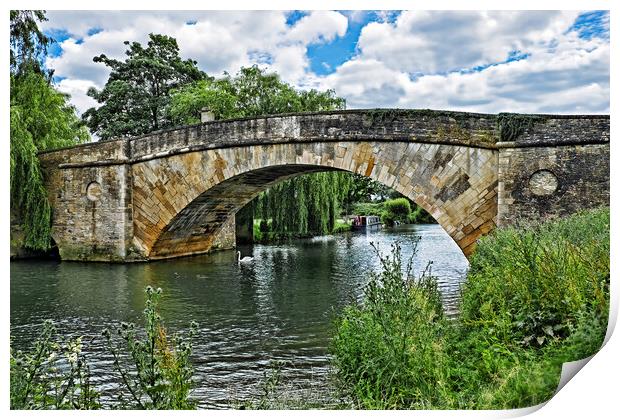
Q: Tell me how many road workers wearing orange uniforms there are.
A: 0